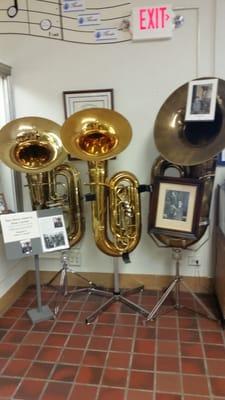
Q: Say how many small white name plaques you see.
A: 3